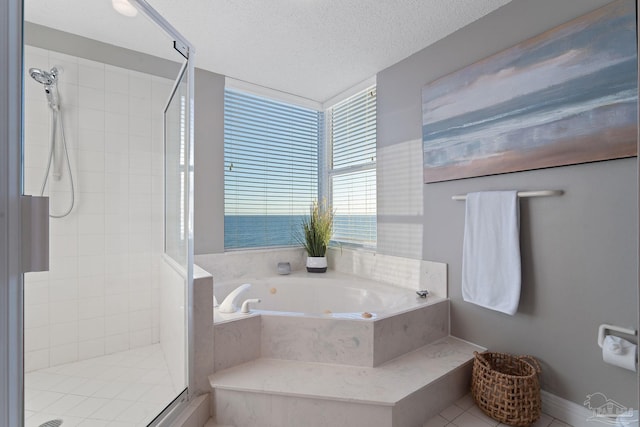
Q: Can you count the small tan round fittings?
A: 3